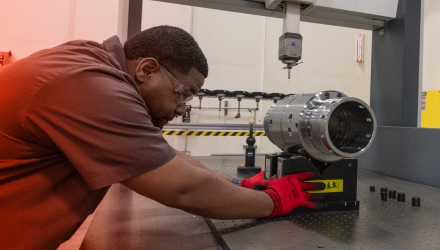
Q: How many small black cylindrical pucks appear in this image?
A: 6